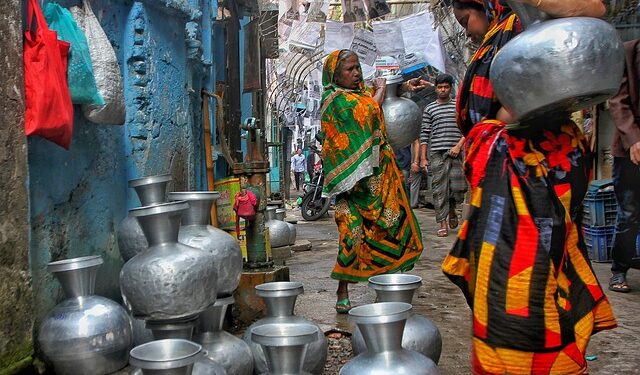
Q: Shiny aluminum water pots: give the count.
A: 15